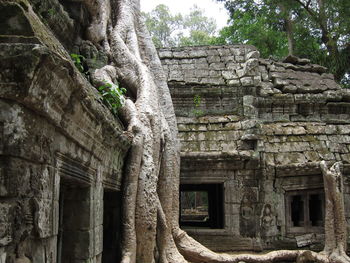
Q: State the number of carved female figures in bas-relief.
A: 2